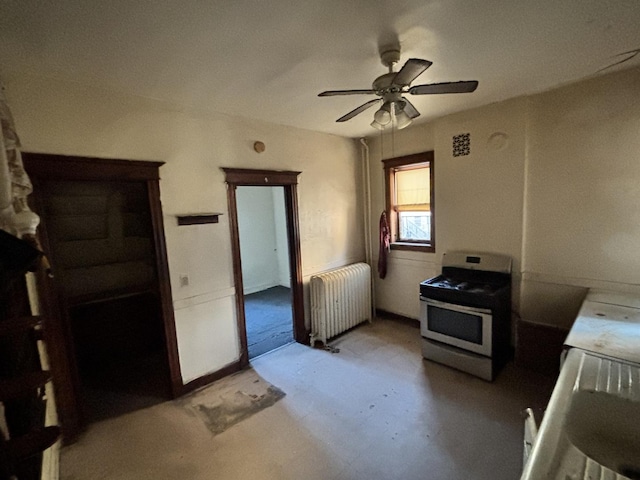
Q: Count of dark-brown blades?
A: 5